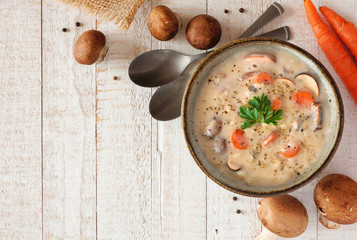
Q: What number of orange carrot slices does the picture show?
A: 6